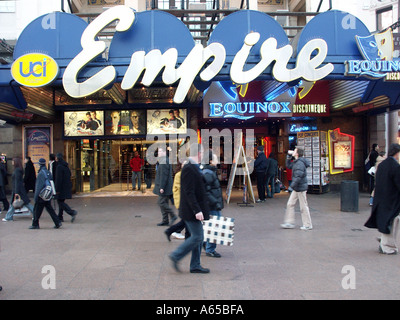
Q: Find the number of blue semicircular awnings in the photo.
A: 4